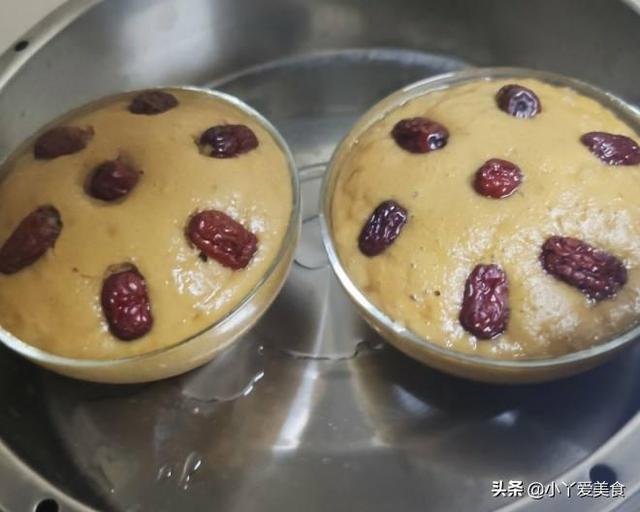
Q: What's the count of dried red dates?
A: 14